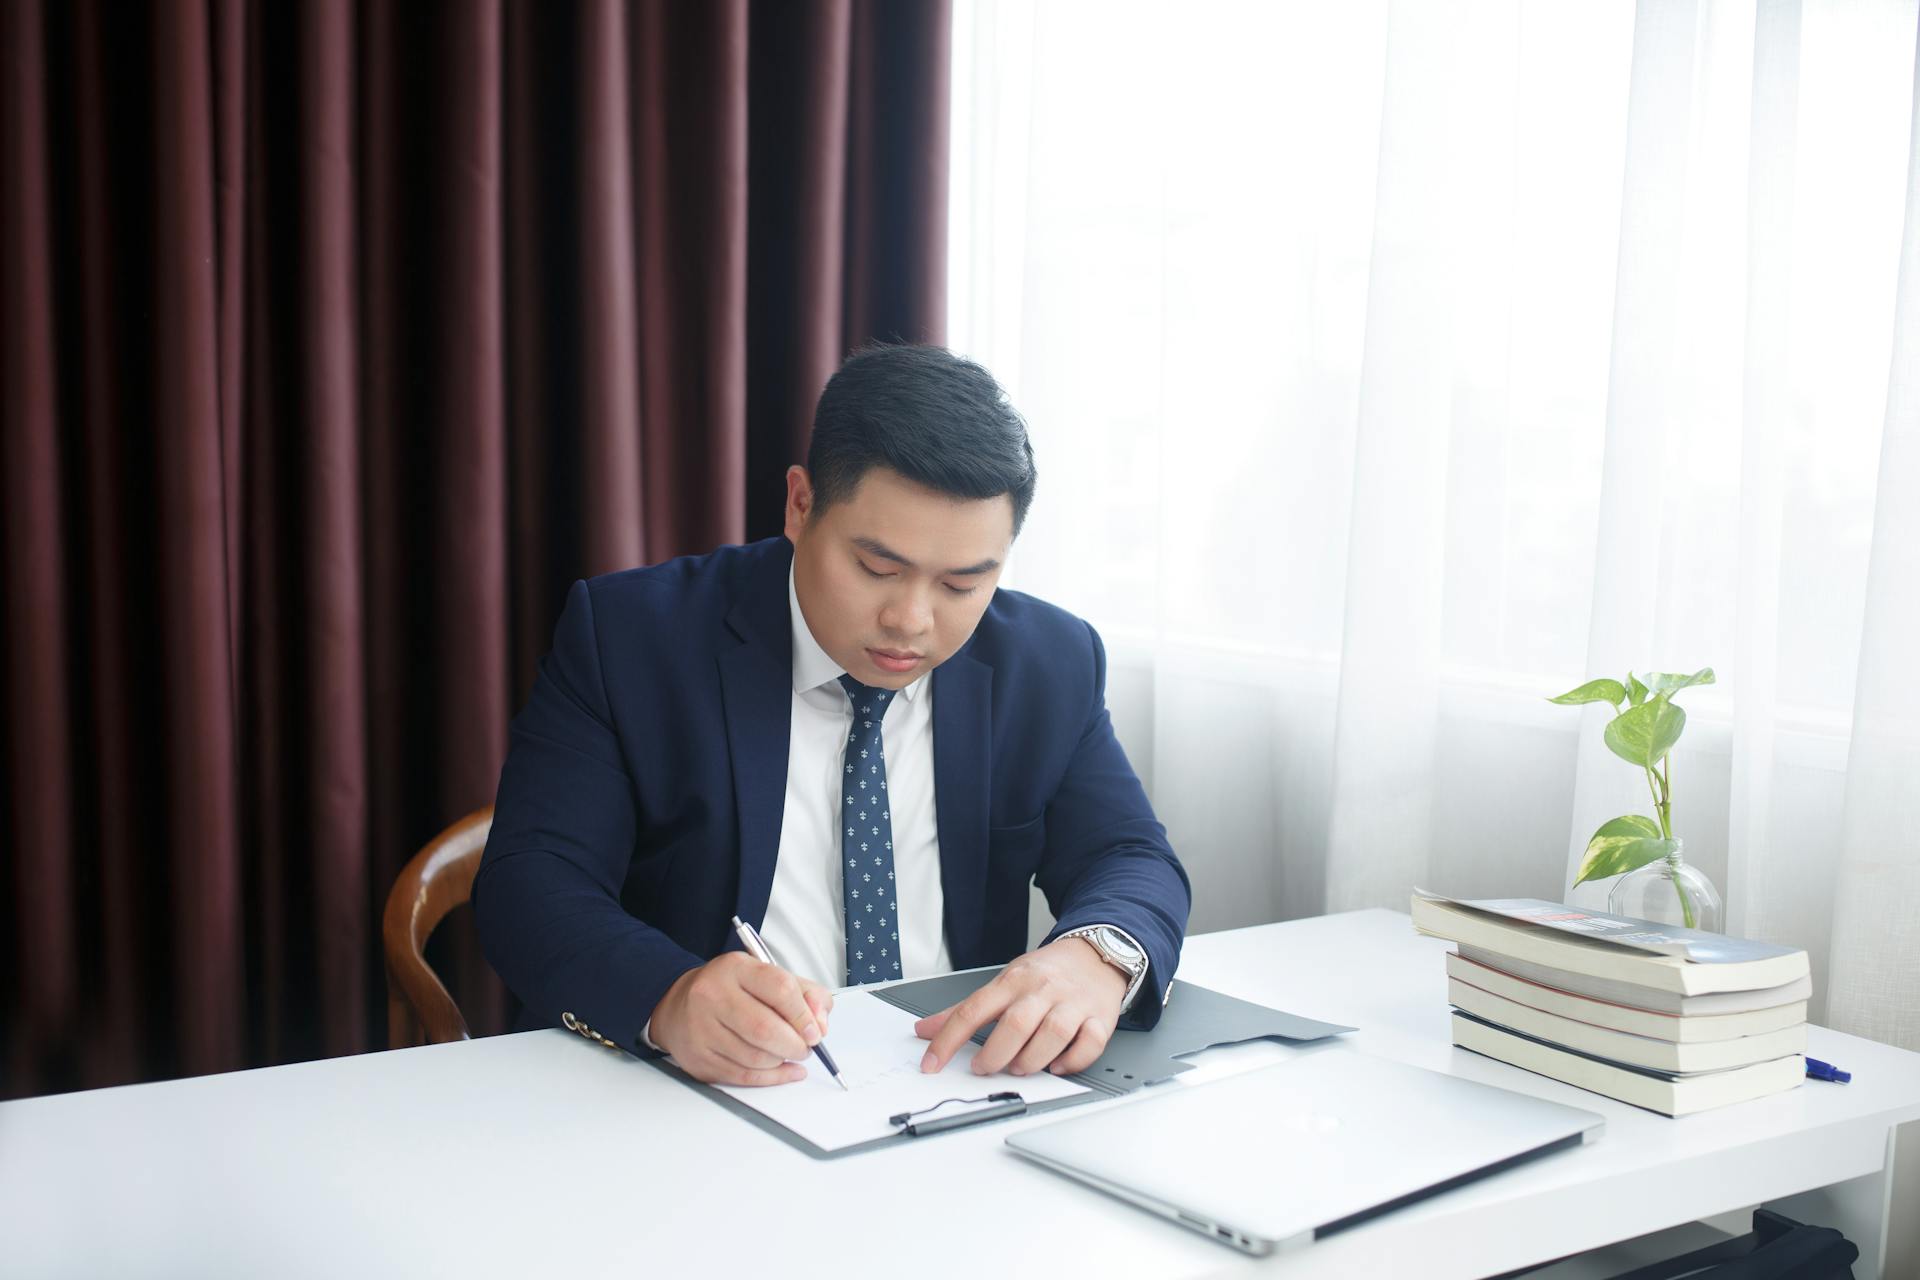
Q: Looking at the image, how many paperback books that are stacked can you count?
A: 5